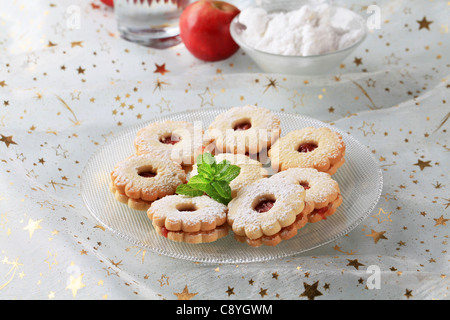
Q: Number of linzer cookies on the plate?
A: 8